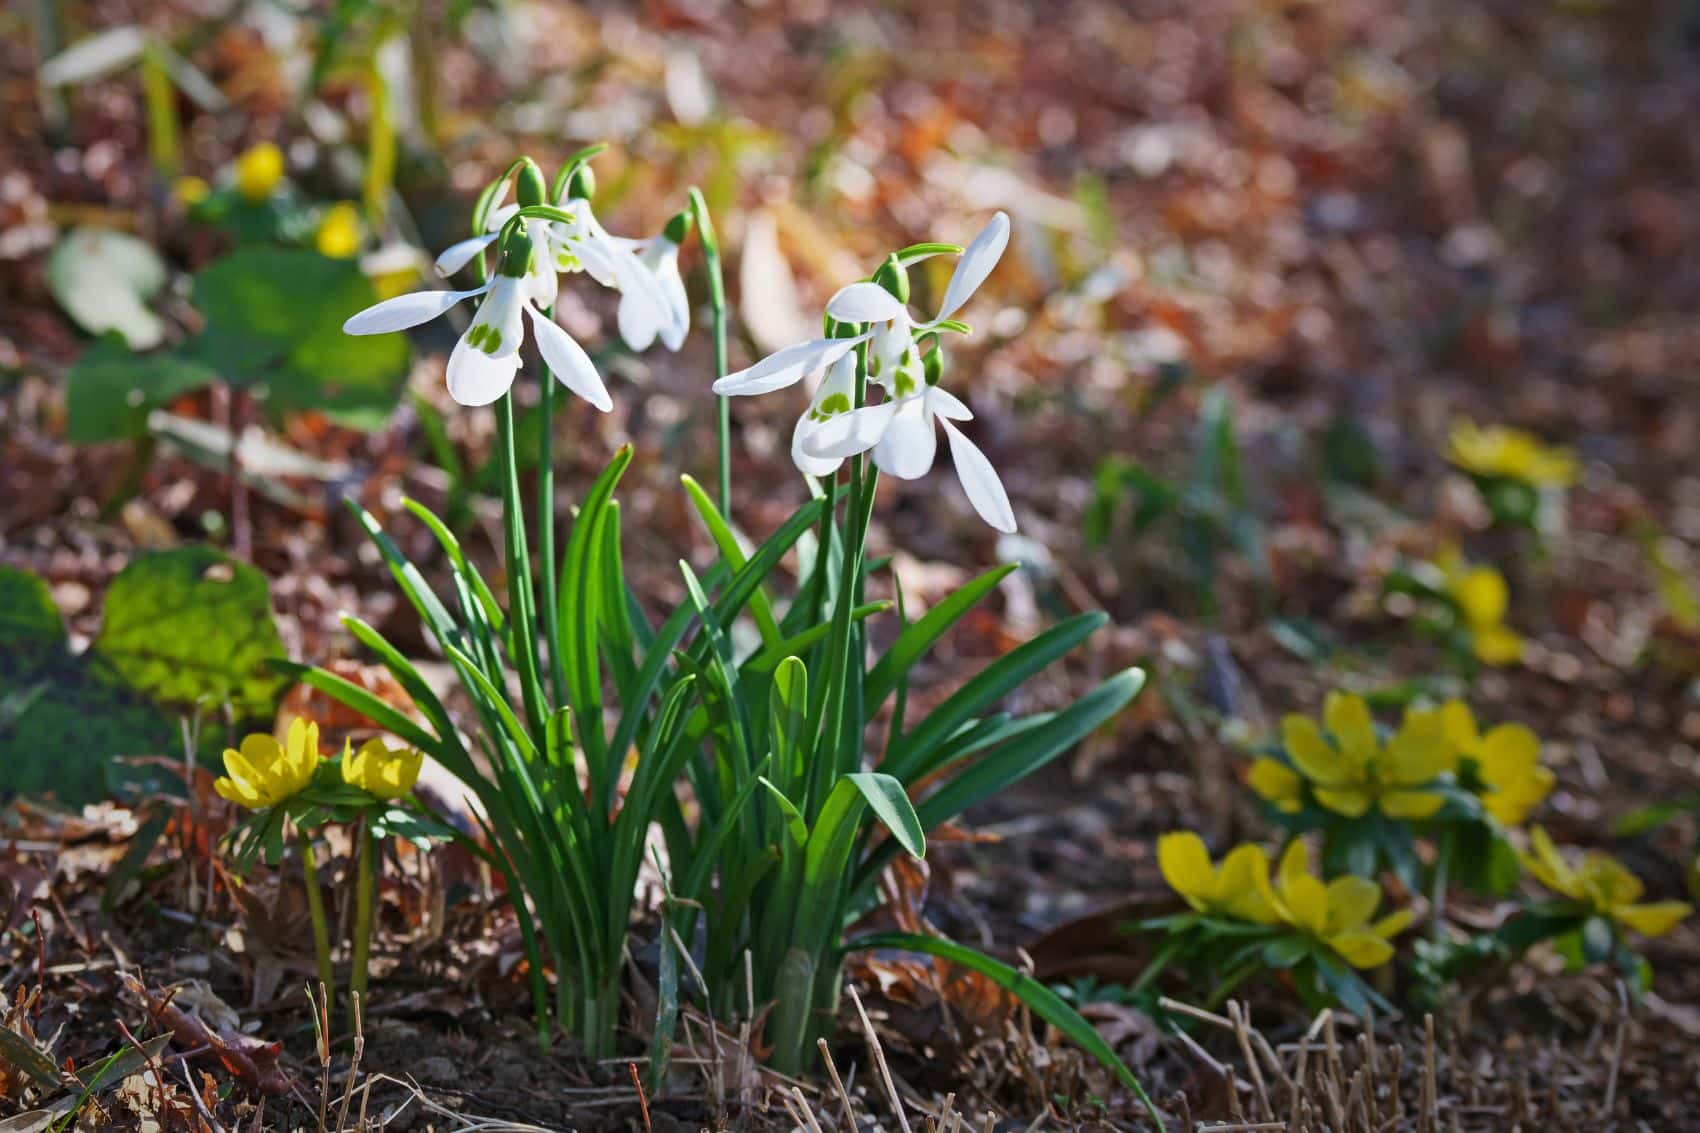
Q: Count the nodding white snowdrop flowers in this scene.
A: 7